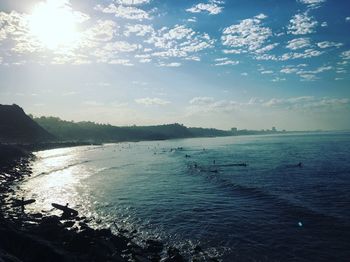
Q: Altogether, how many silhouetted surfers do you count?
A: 2